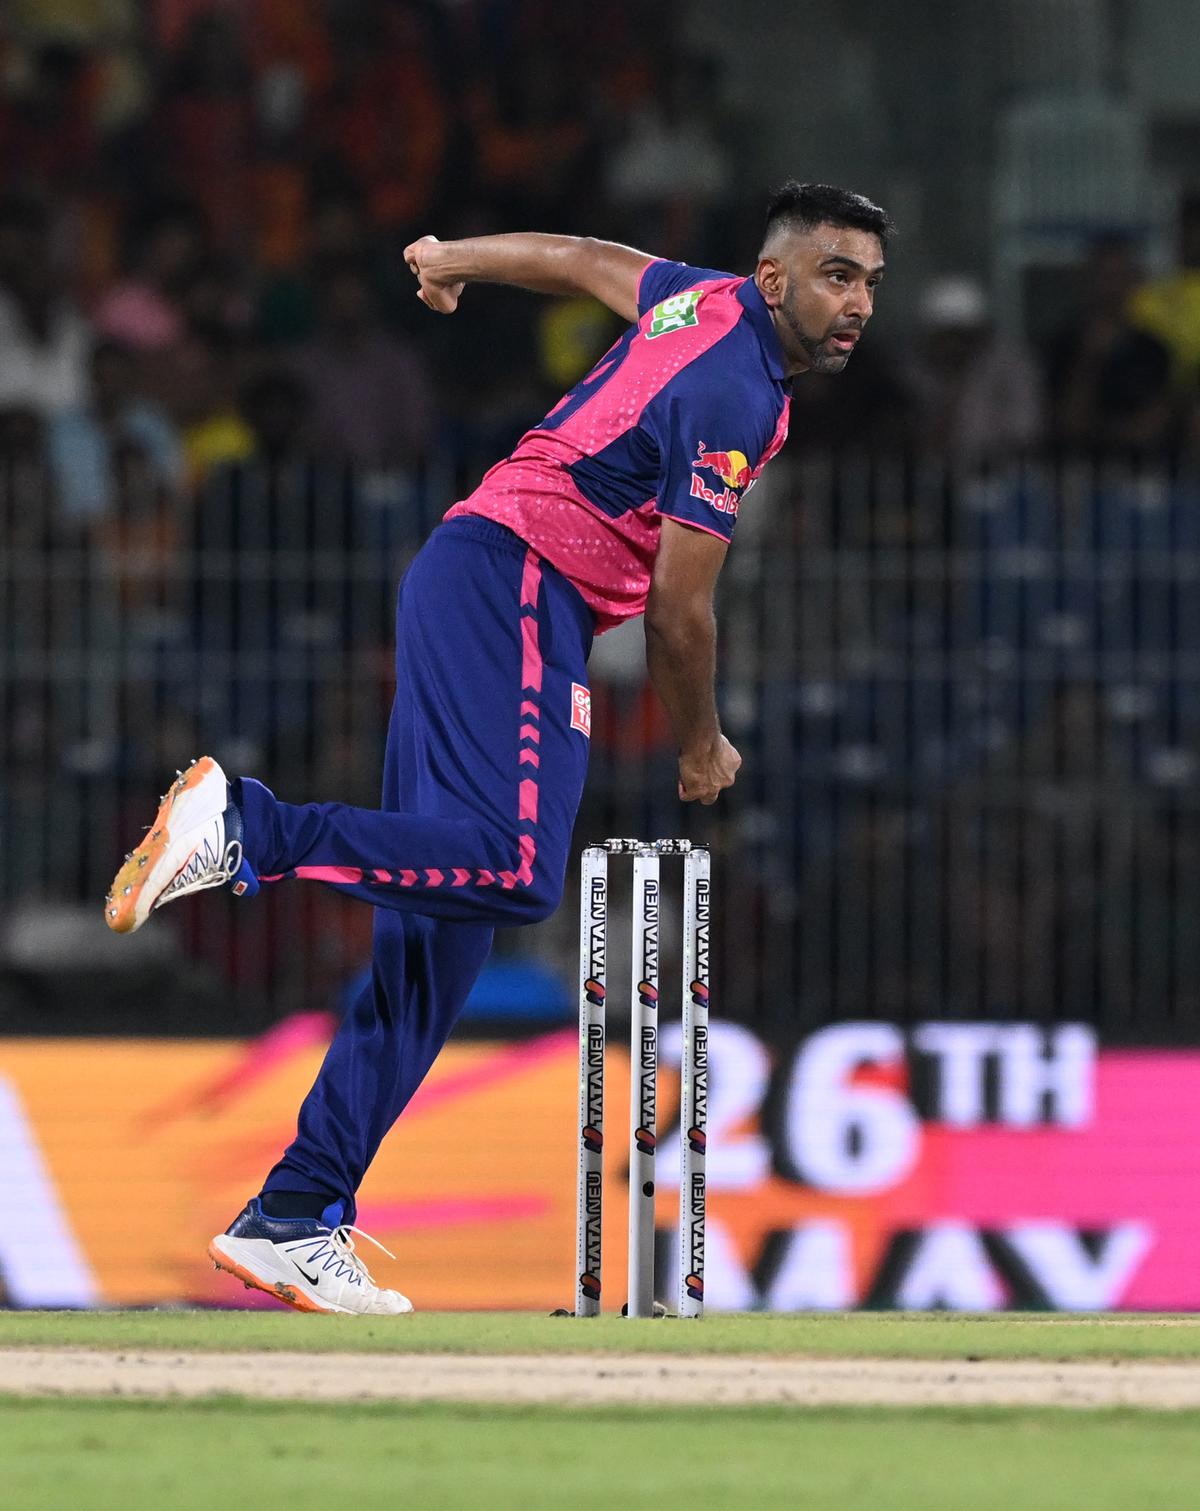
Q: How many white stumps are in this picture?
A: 3